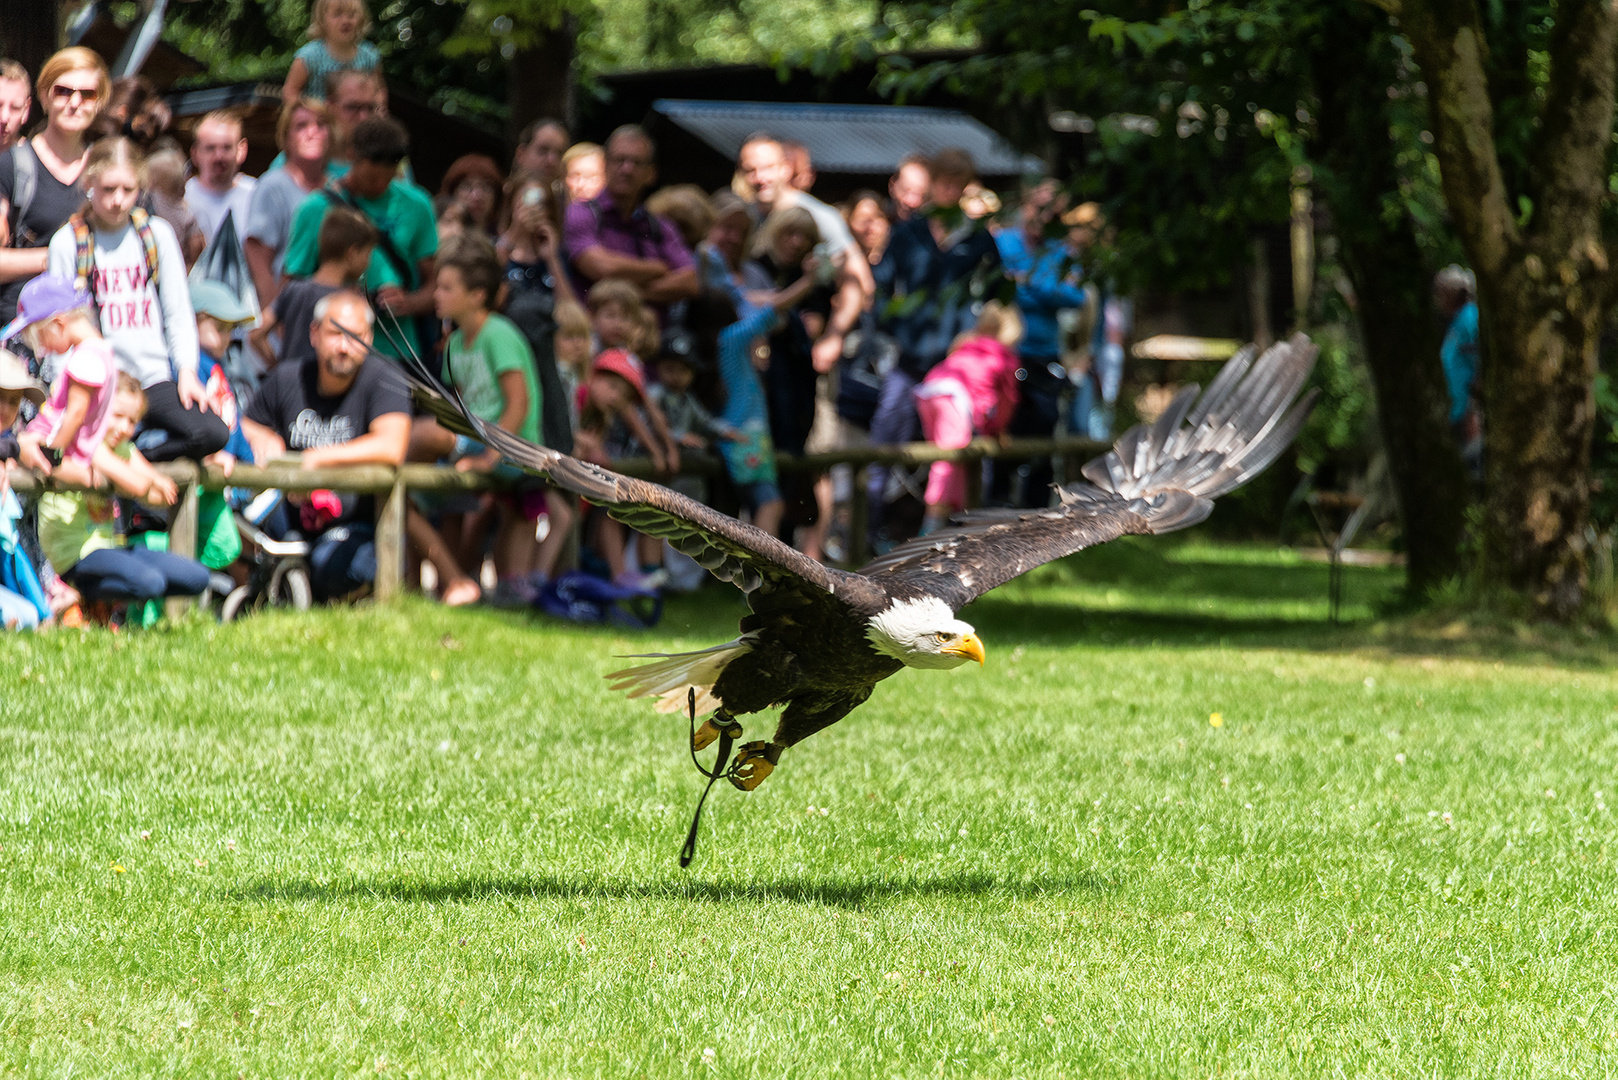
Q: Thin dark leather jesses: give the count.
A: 2